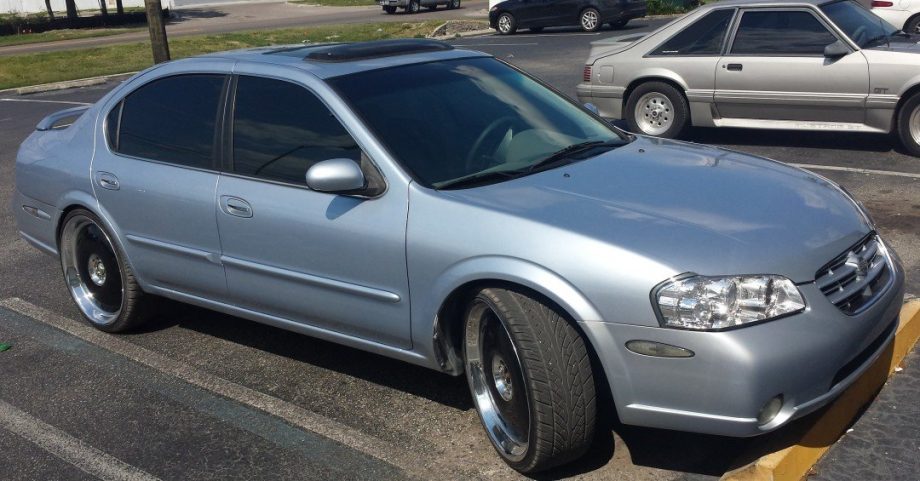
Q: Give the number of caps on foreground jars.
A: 0